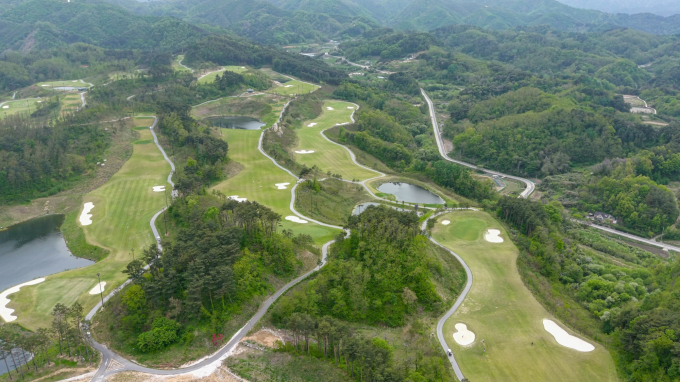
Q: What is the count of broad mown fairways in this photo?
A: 4